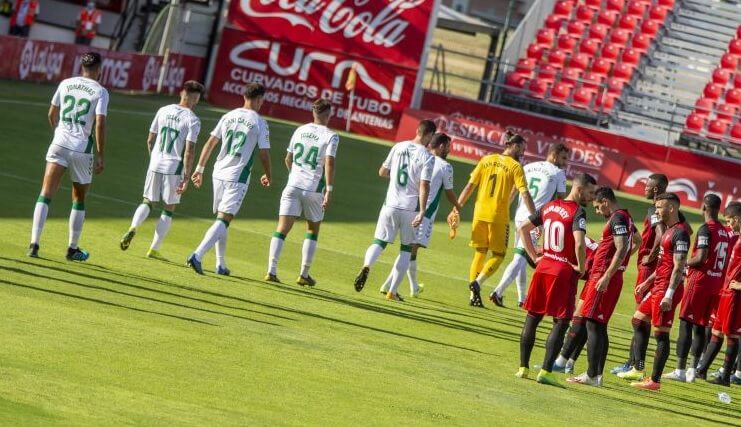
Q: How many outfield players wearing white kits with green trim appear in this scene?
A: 7